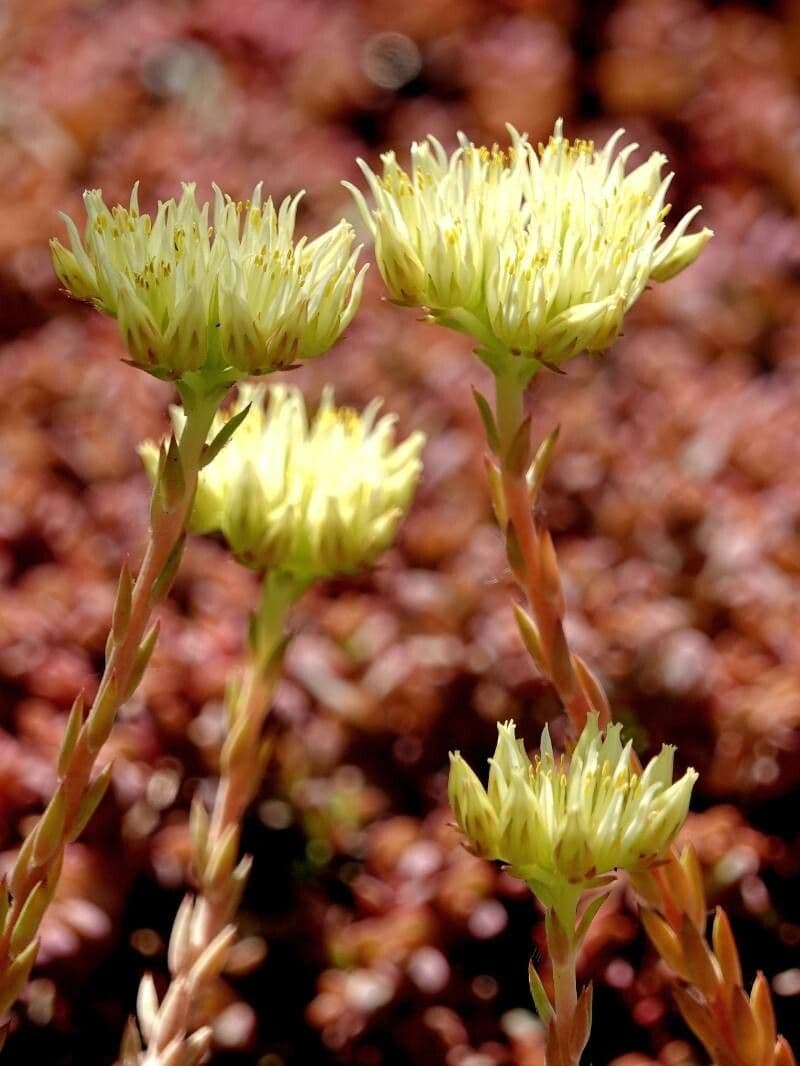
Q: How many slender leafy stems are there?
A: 4